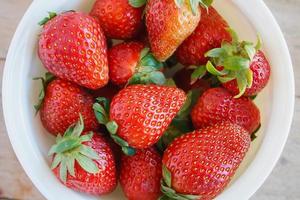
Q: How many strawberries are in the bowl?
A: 12